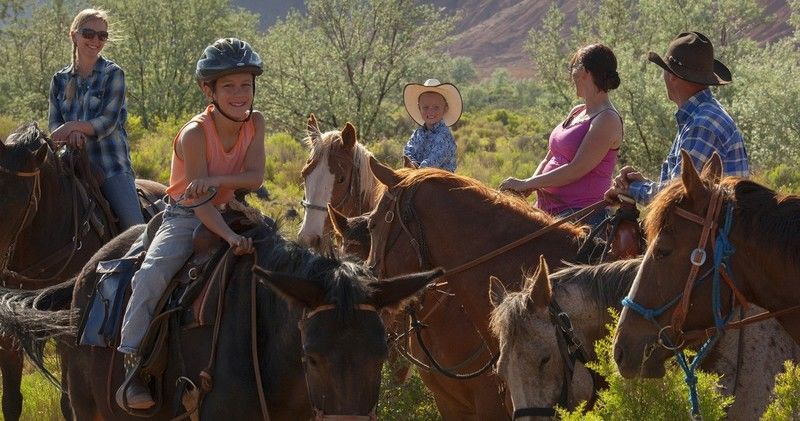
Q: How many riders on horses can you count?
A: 5